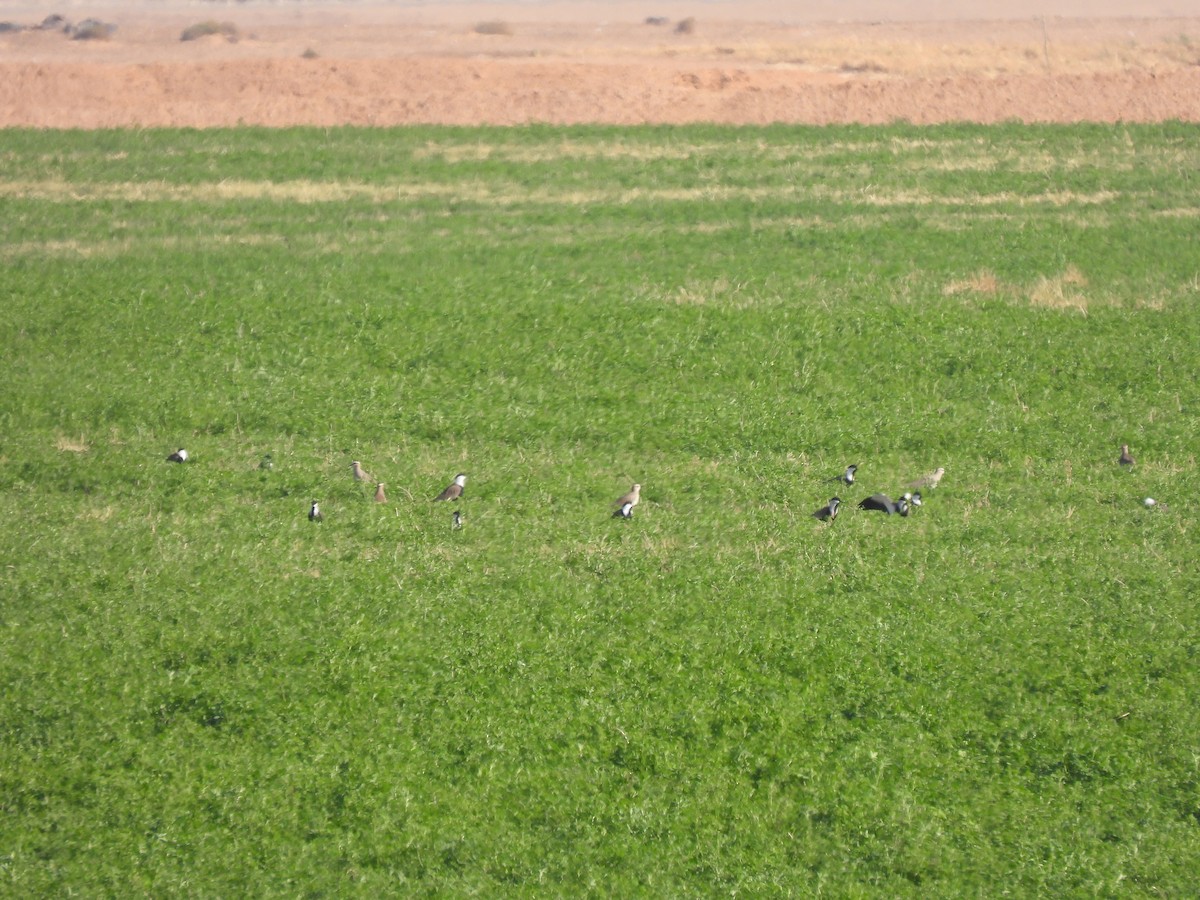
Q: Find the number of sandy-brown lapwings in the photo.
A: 5